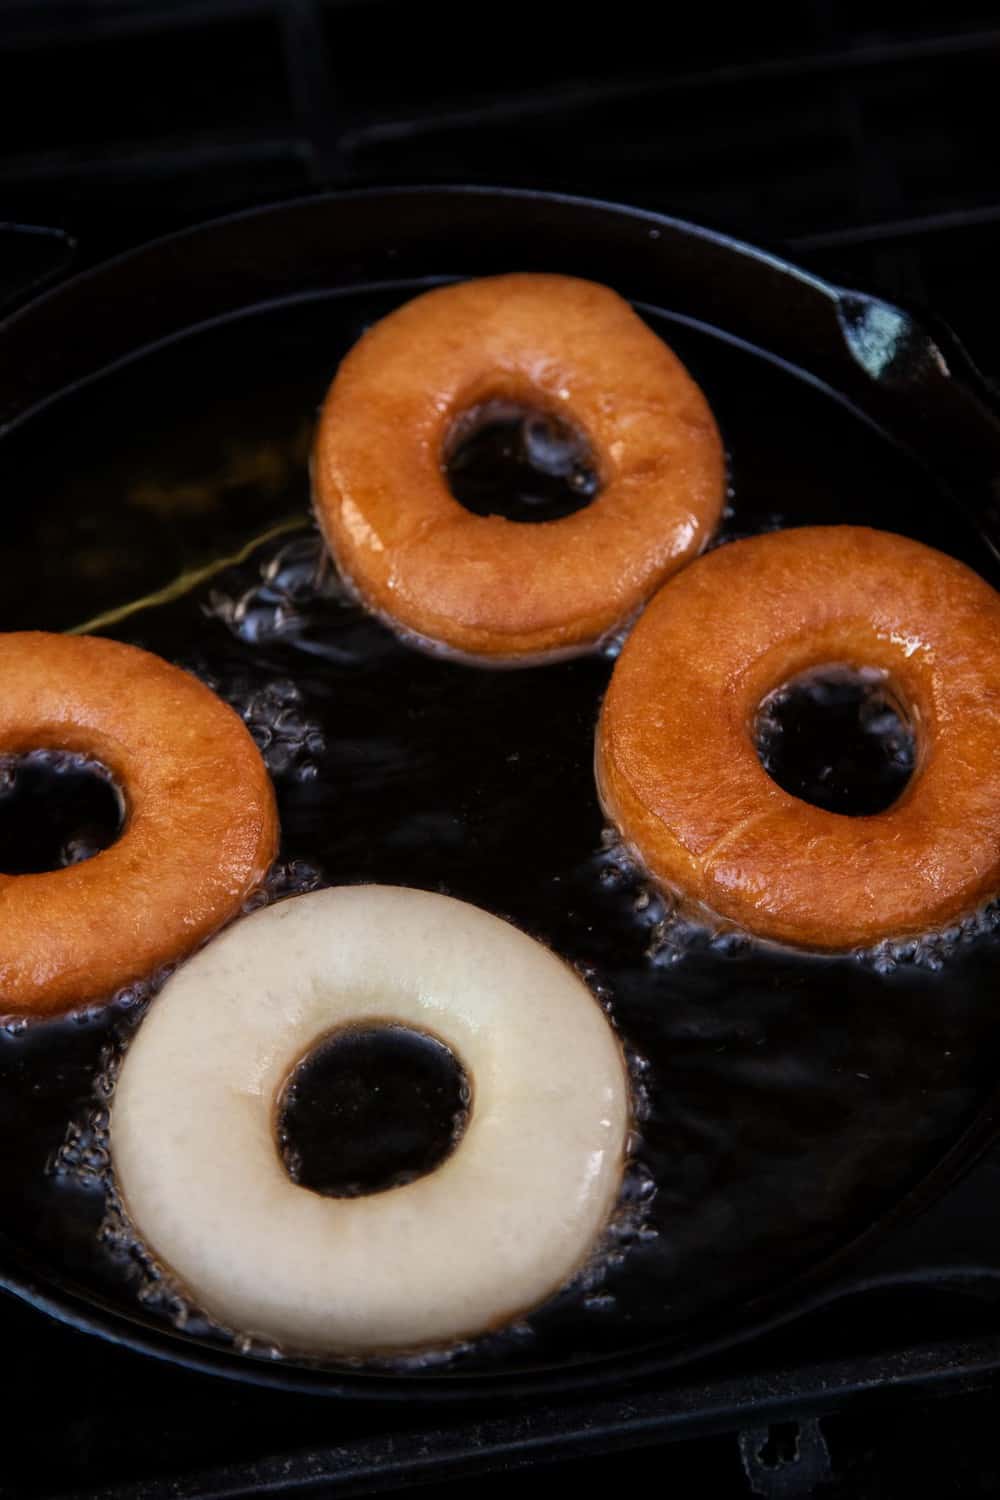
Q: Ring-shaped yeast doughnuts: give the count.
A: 4